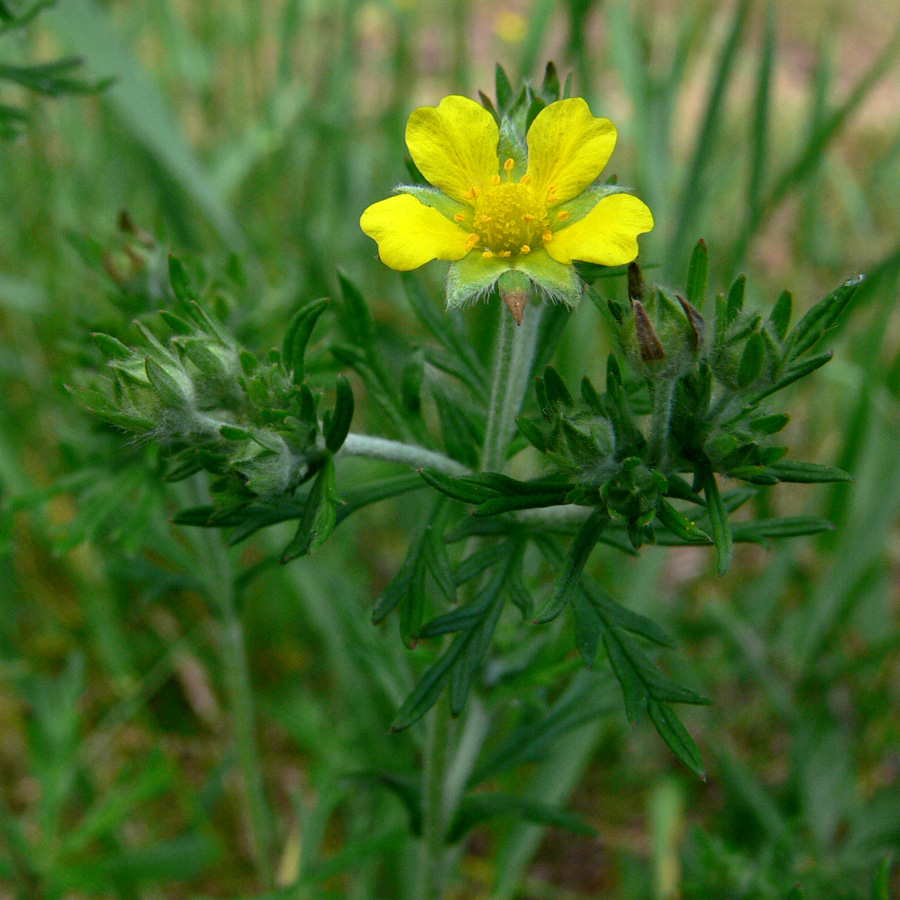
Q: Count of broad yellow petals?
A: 4